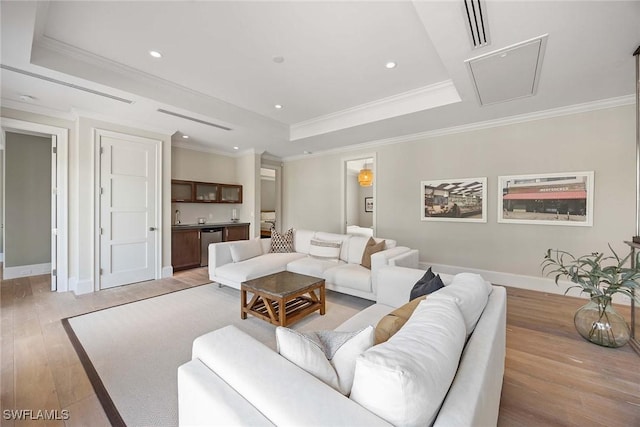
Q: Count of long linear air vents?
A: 3